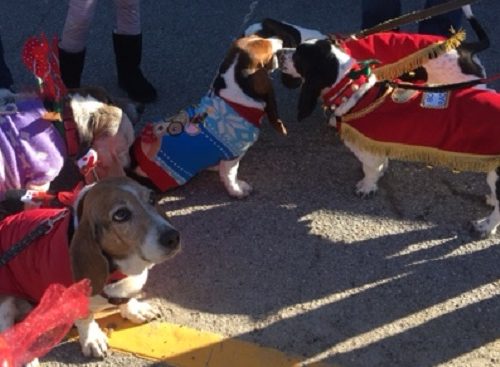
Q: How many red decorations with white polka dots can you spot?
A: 1